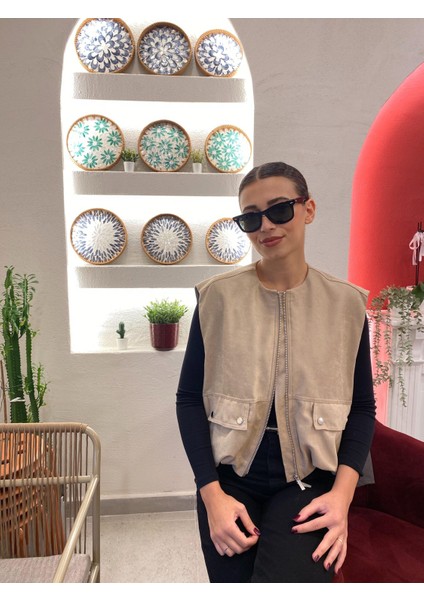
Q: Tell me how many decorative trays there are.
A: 9